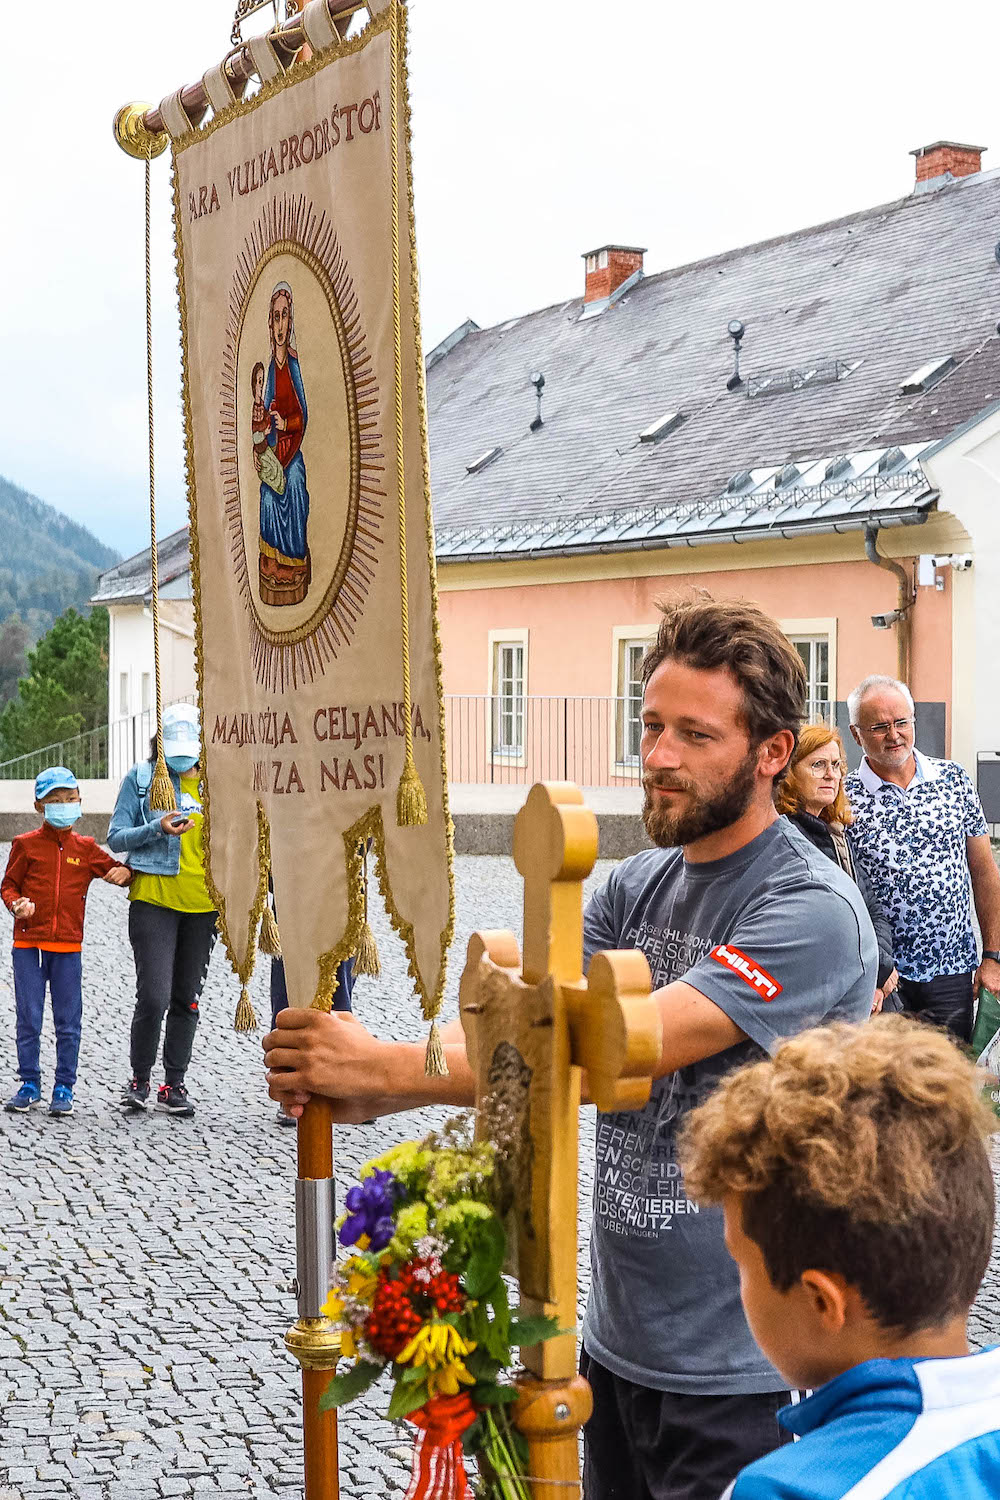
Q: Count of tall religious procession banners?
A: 1